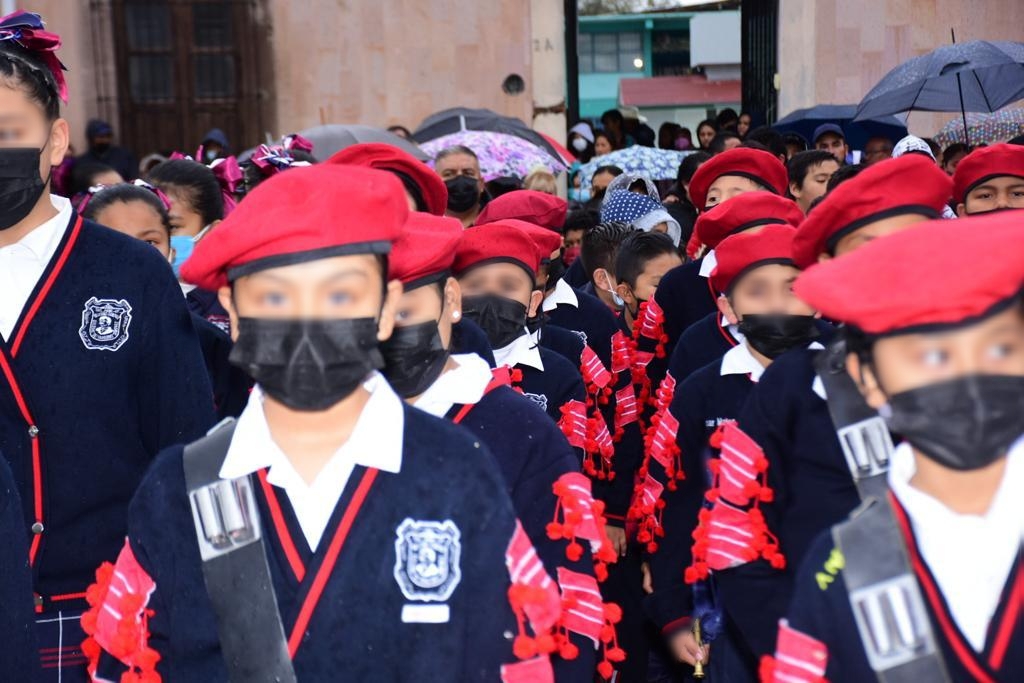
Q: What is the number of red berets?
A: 12